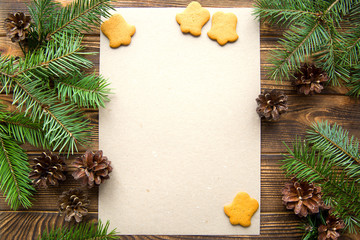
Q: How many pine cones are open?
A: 8